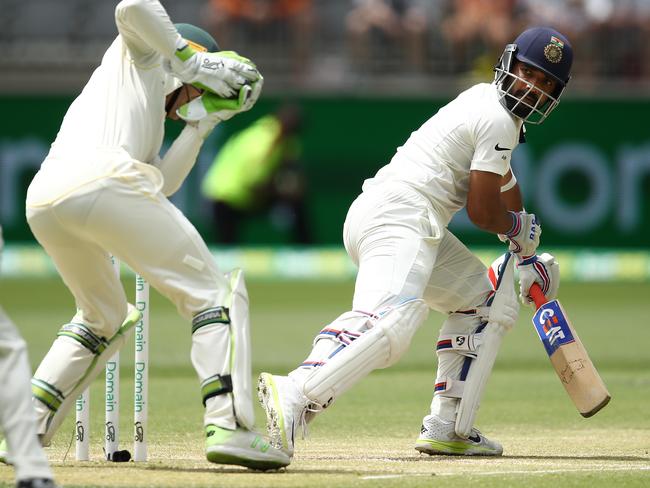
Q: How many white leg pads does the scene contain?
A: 4